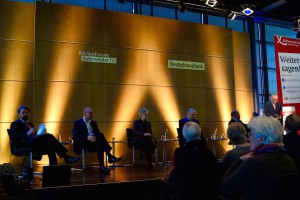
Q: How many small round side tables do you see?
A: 4